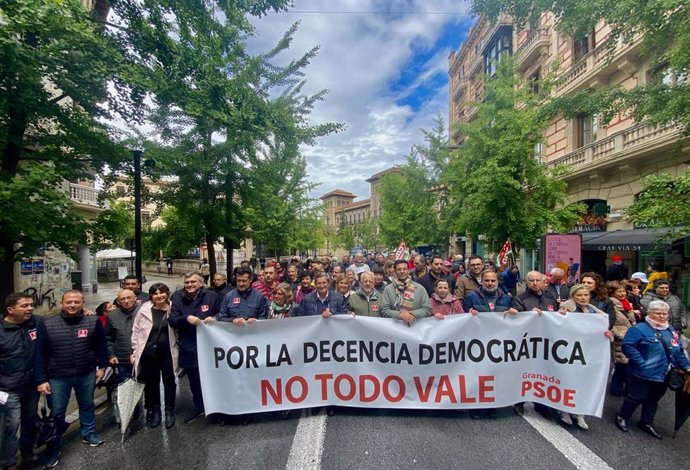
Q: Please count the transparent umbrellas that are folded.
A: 1